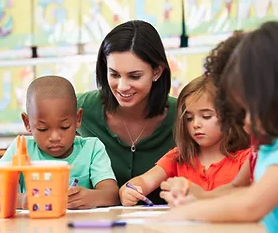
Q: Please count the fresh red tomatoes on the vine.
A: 0